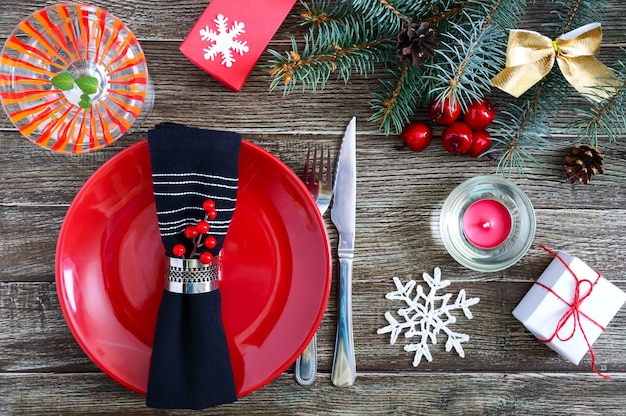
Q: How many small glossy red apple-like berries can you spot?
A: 5